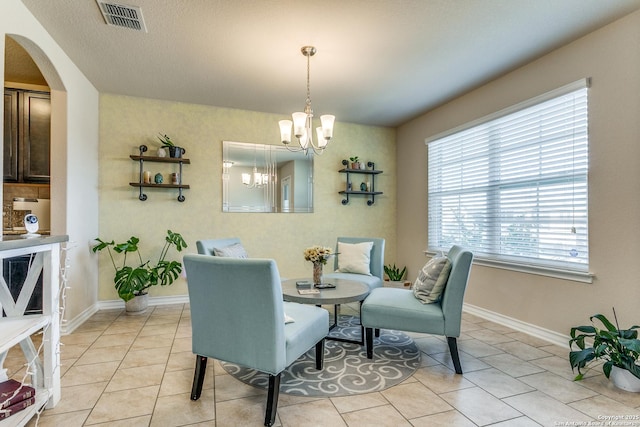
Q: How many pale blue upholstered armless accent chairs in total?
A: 4